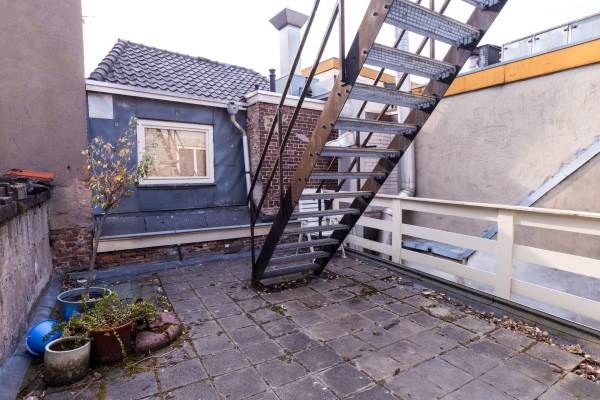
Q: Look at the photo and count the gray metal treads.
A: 13